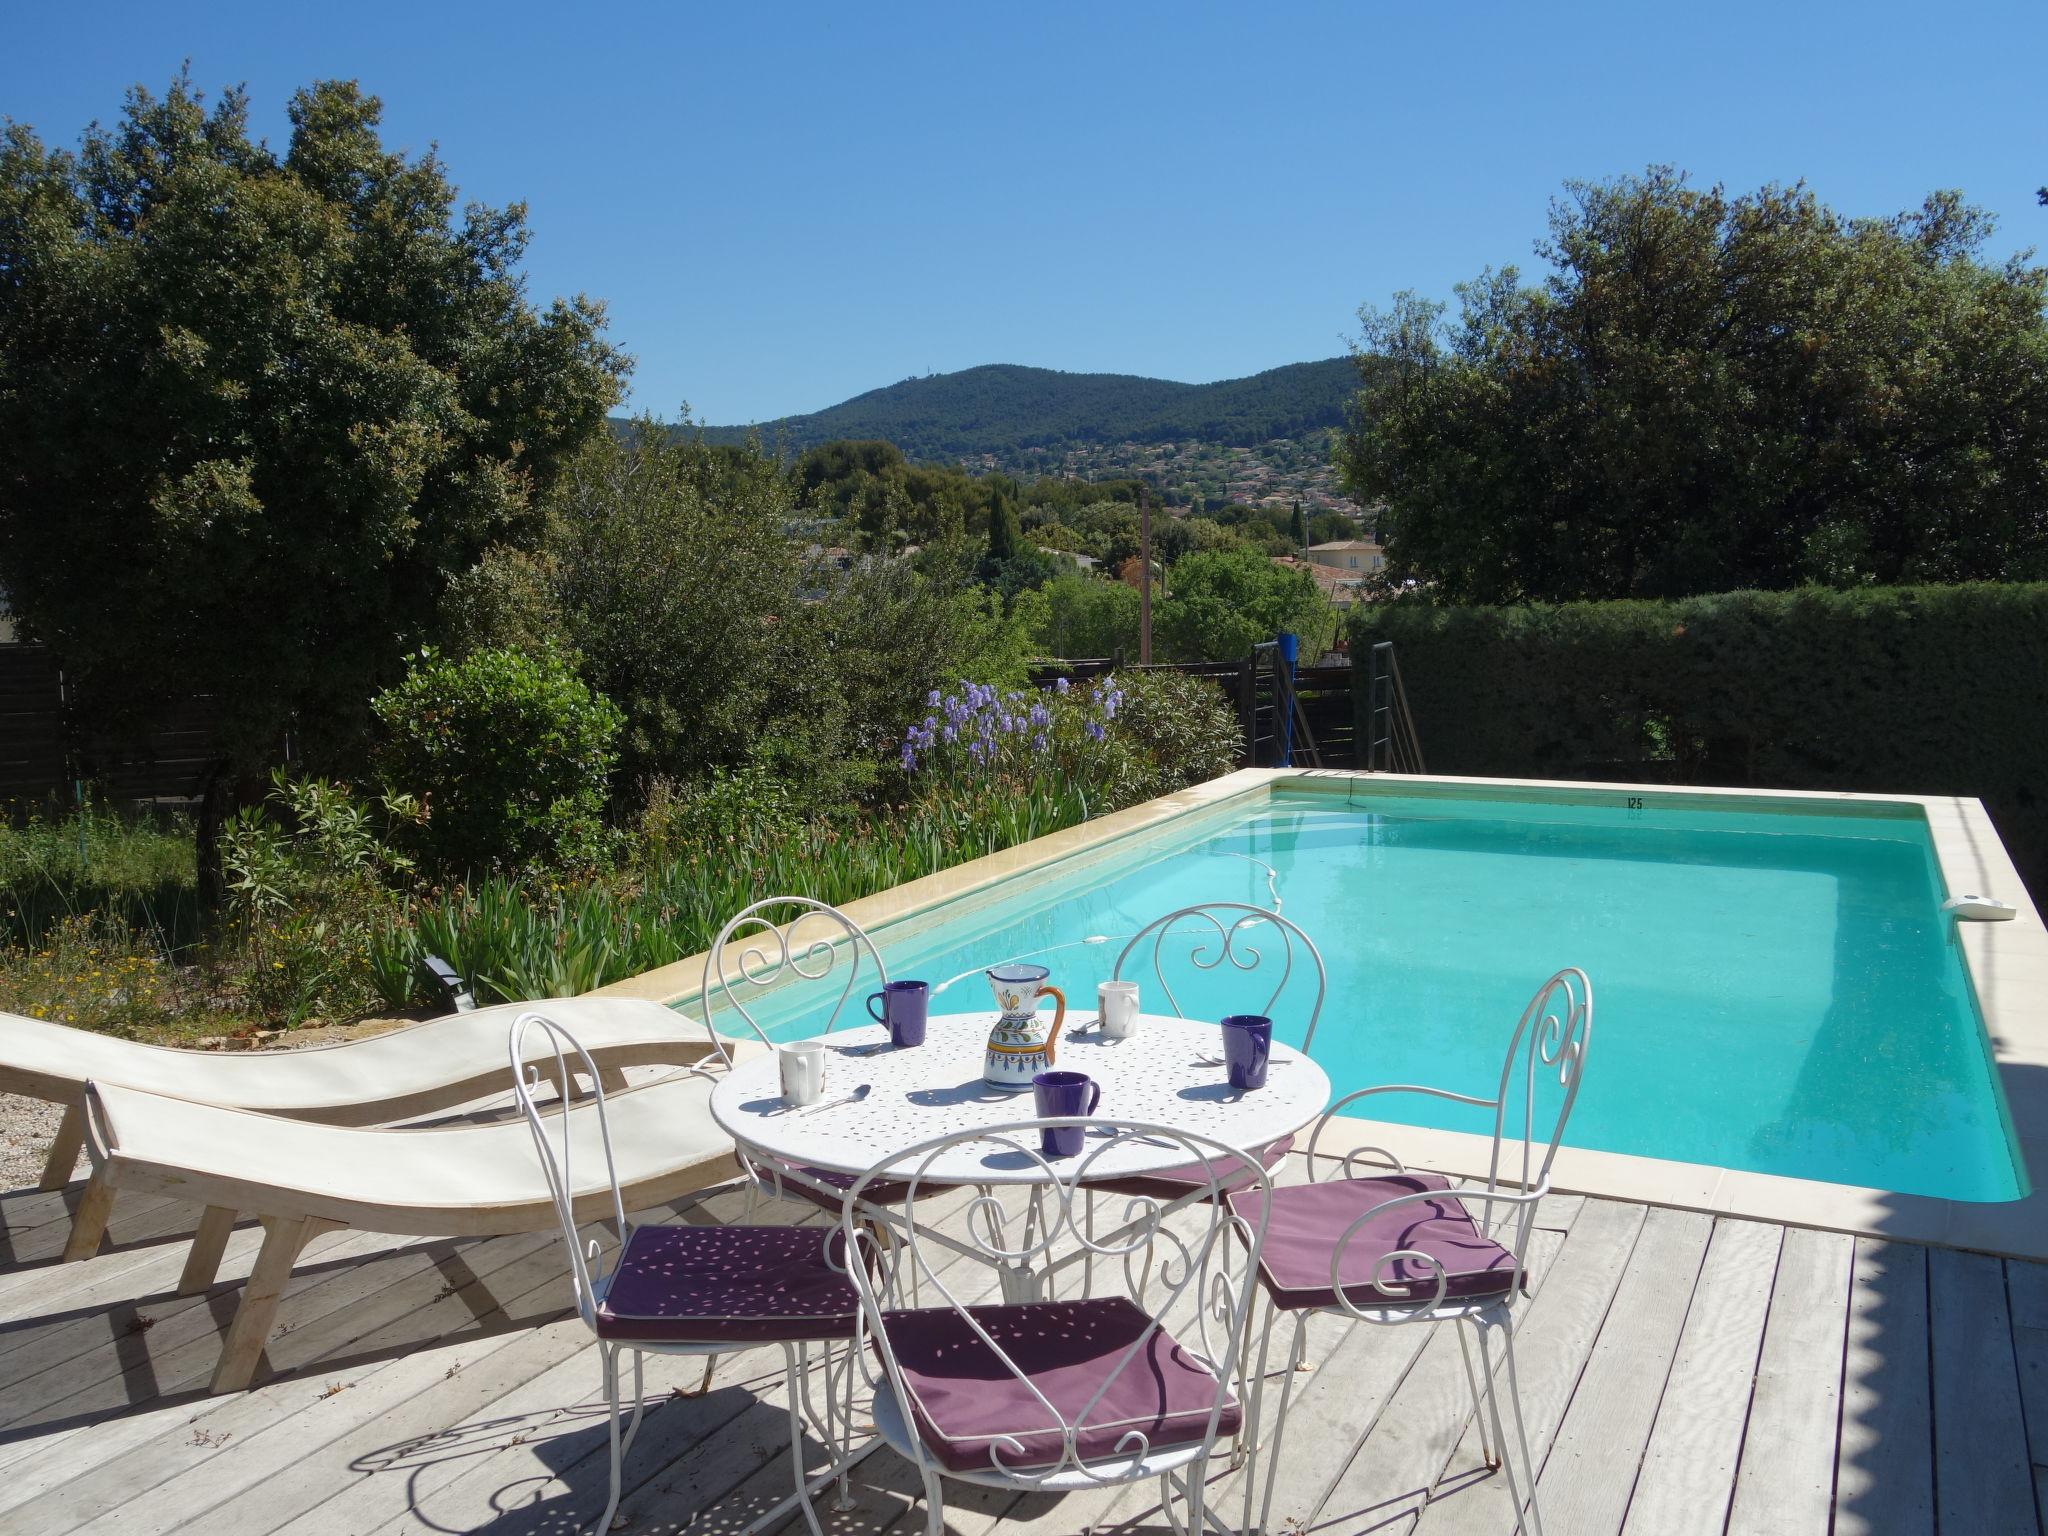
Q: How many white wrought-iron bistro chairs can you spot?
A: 5